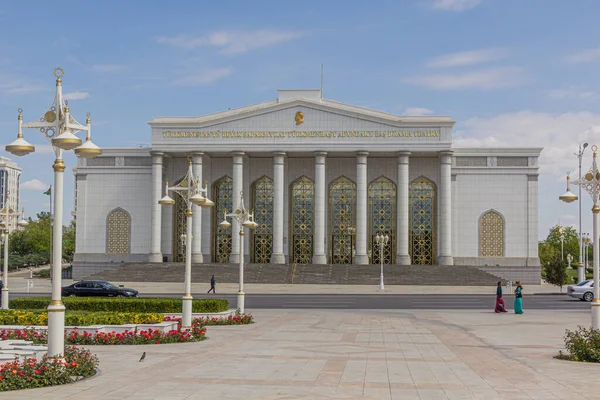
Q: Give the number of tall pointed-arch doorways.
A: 7